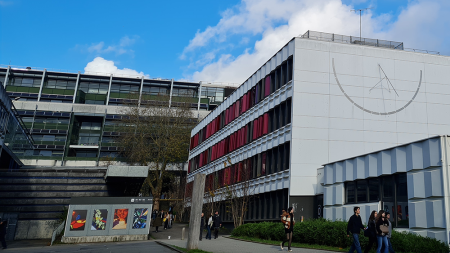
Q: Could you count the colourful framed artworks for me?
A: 4